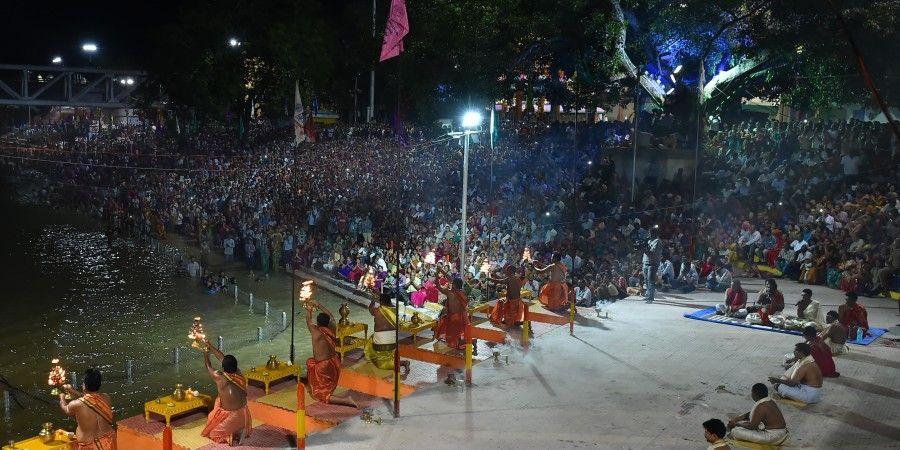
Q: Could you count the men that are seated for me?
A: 9